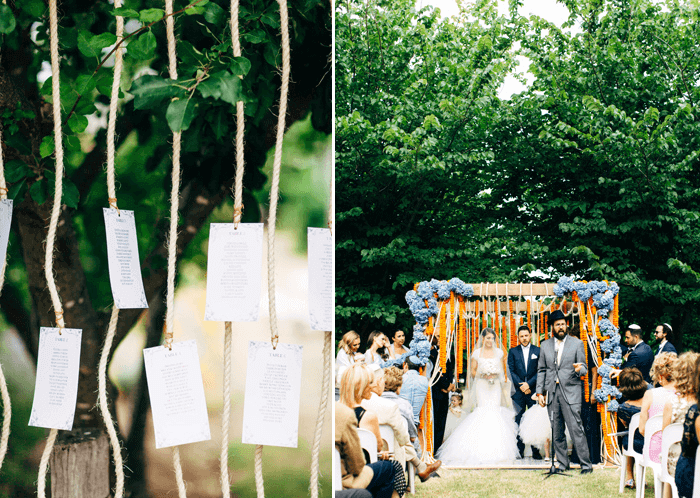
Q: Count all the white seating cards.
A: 7